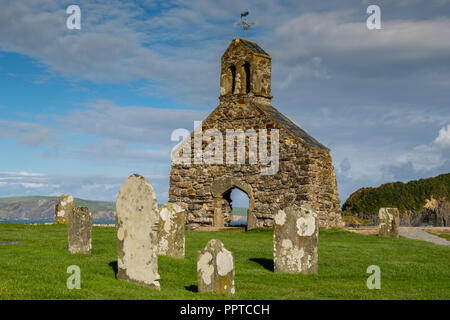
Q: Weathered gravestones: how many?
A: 7